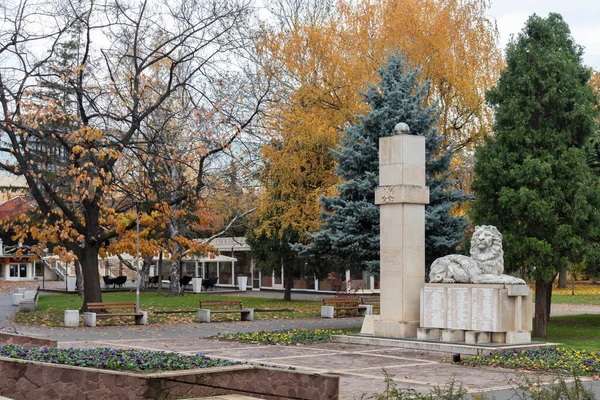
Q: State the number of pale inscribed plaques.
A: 3